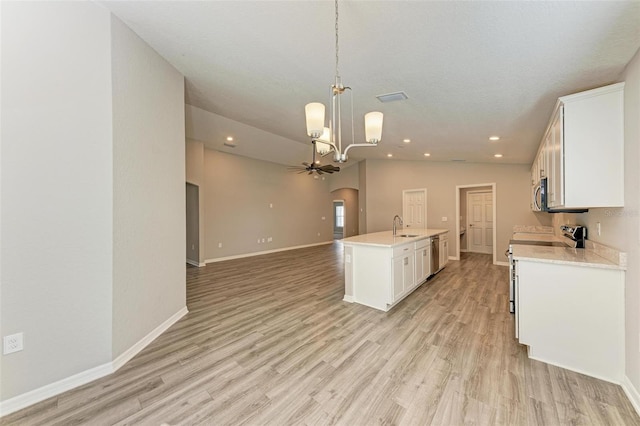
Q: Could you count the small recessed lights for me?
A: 7